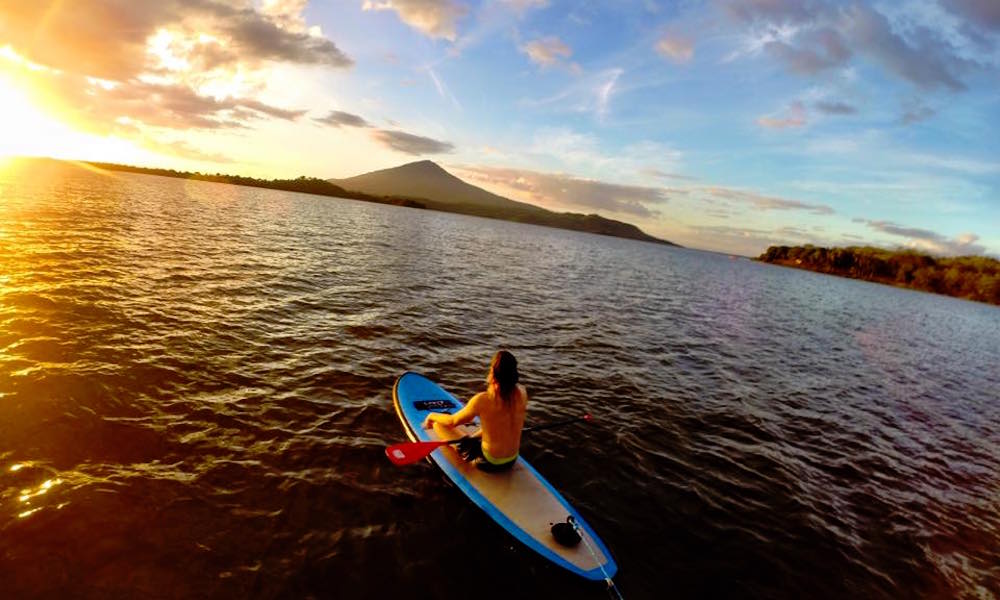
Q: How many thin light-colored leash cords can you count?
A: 1